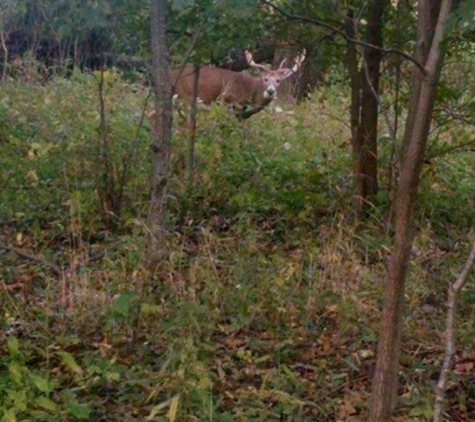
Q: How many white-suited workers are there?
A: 0